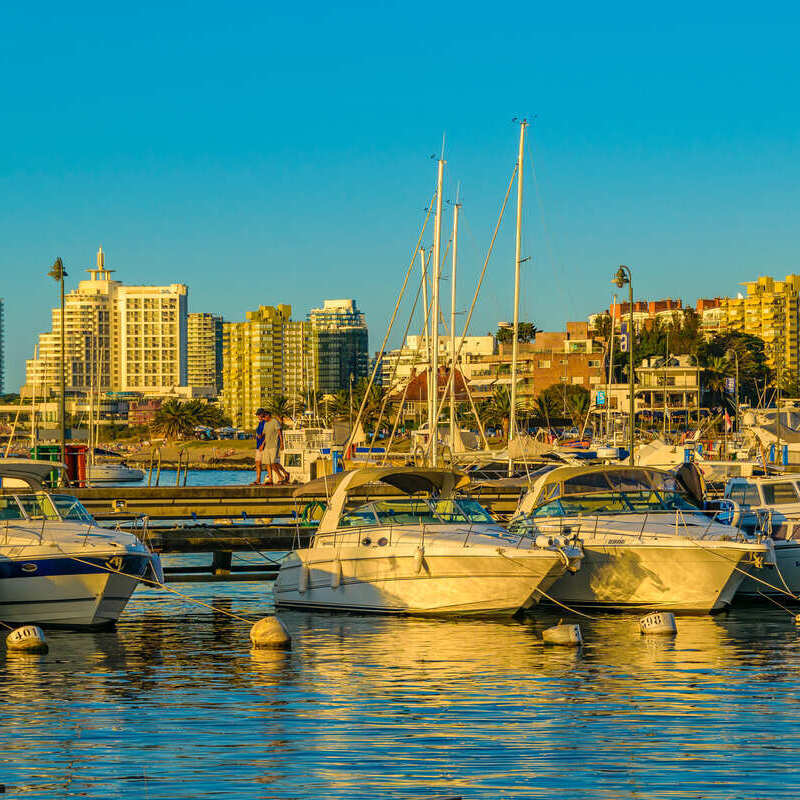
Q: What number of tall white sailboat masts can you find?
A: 4